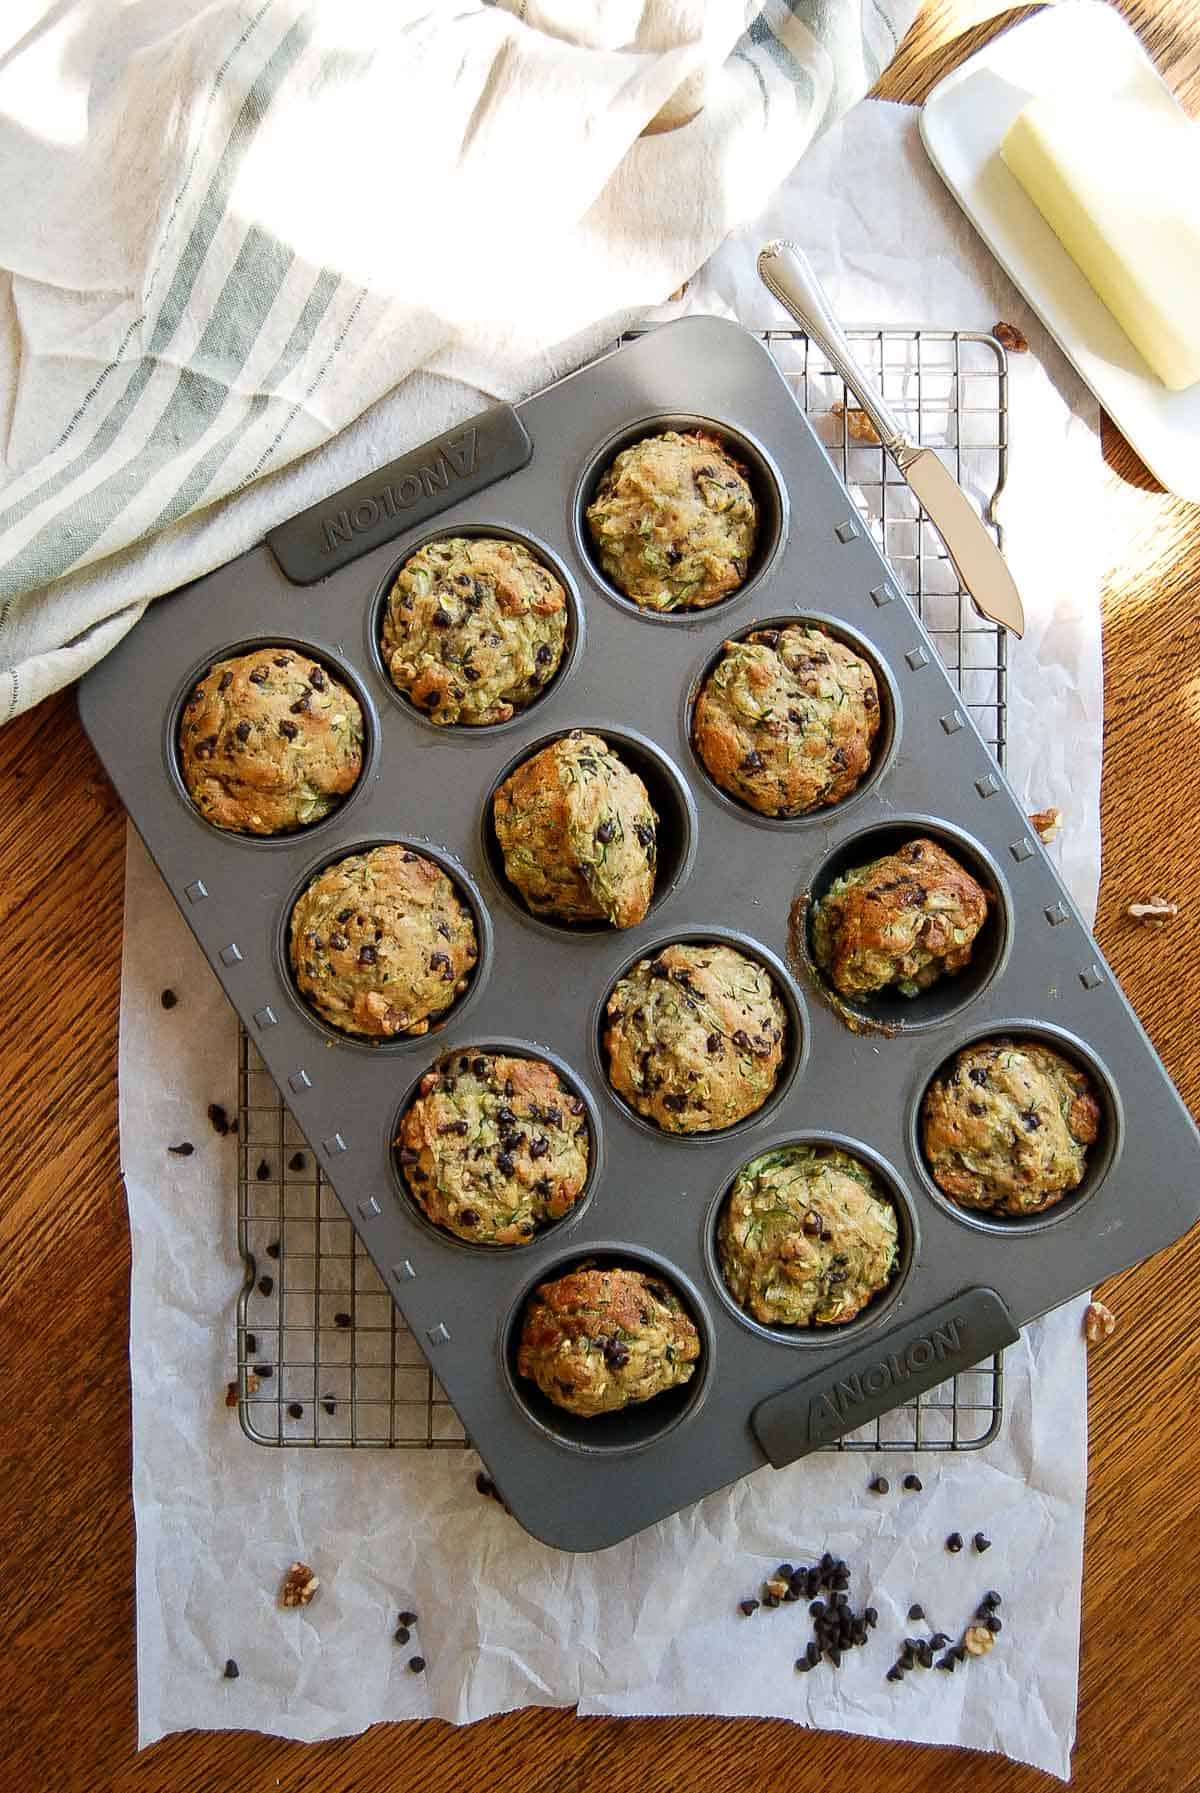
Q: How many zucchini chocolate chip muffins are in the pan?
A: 12